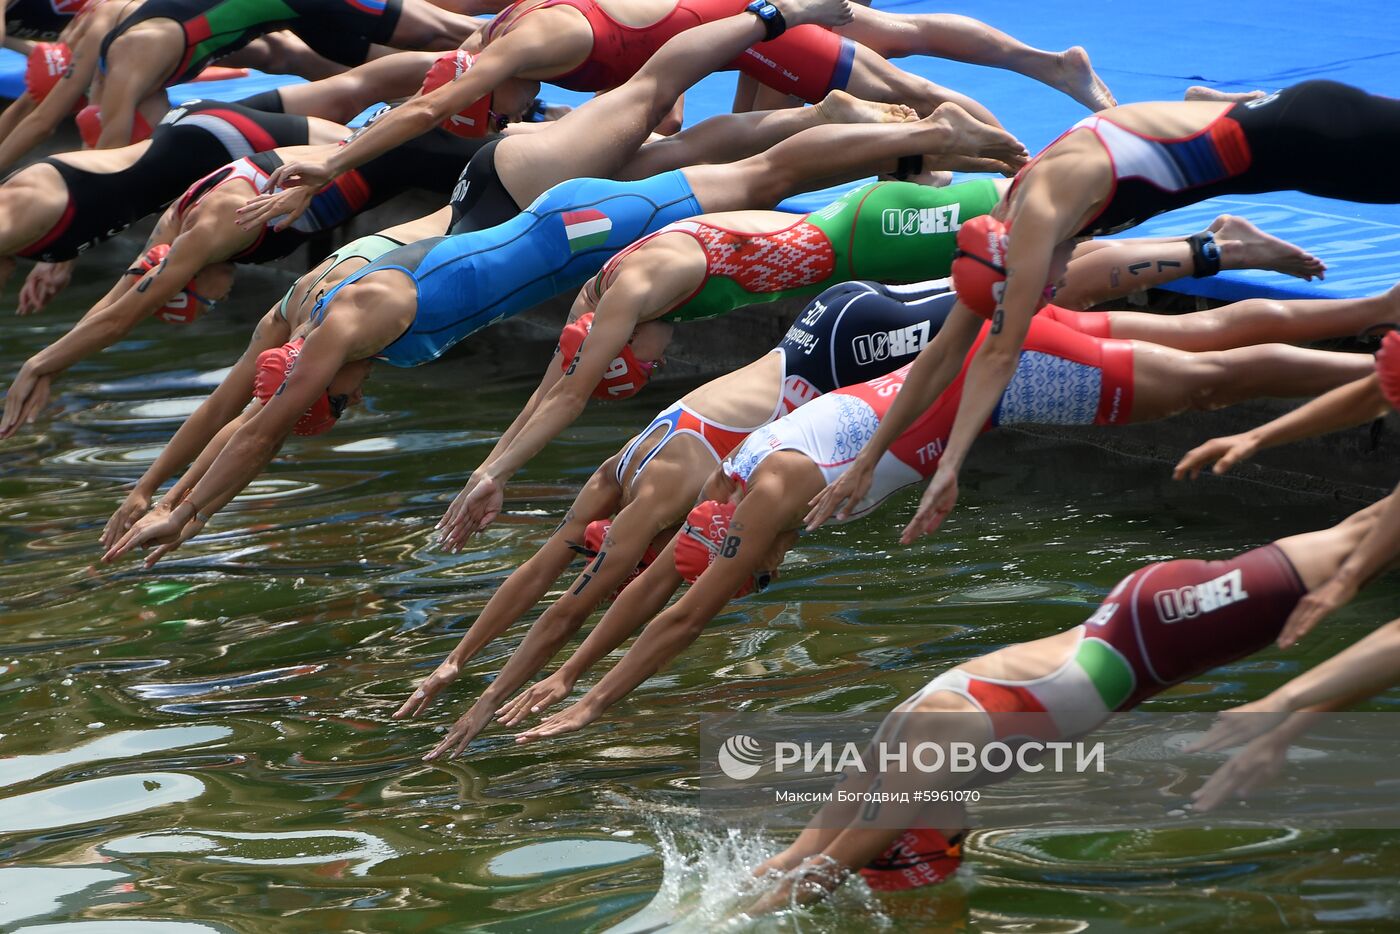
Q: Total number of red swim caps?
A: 11